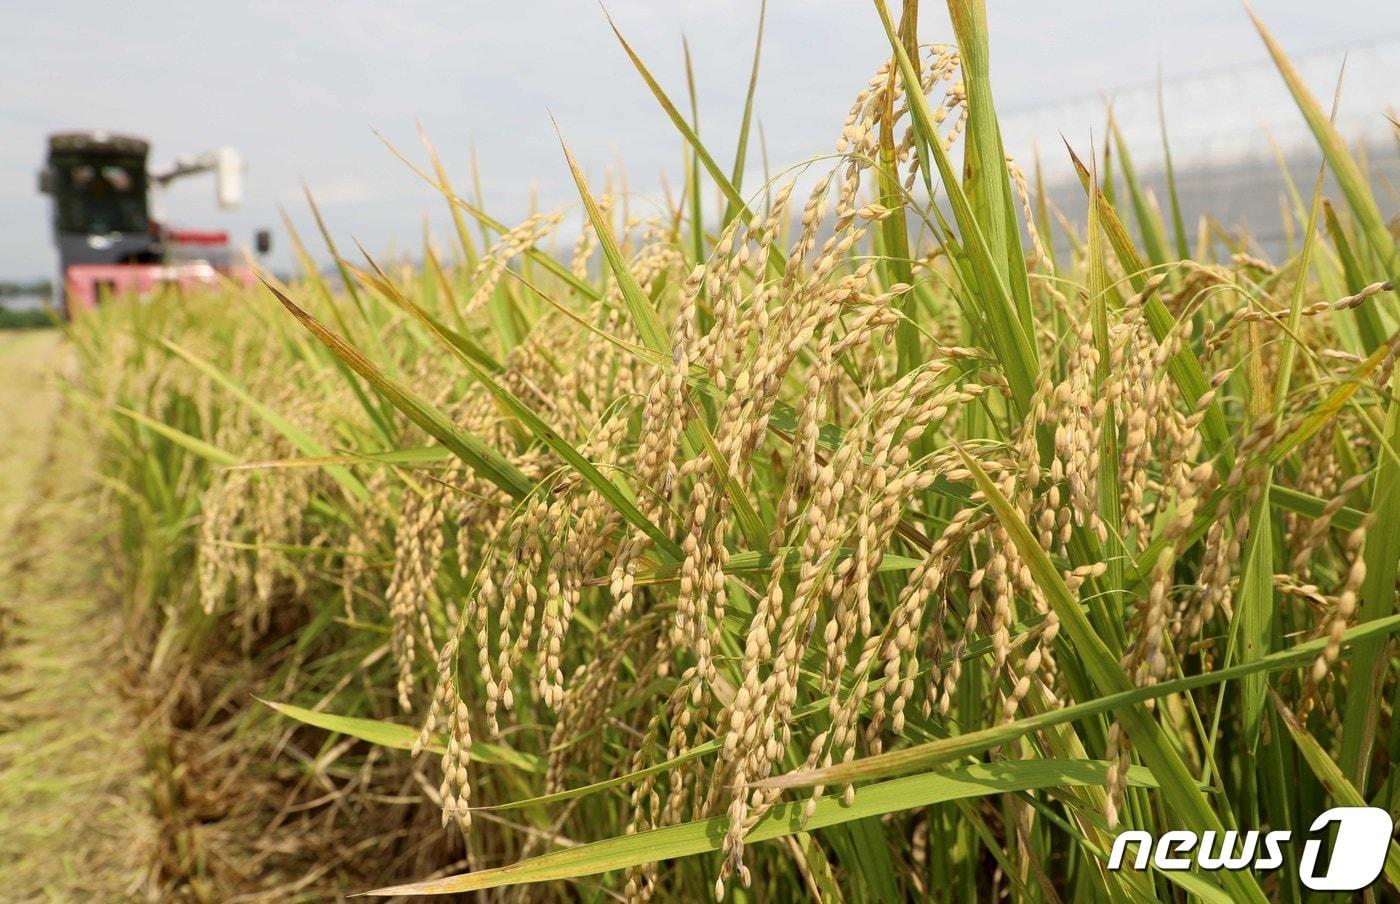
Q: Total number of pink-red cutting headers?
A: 1